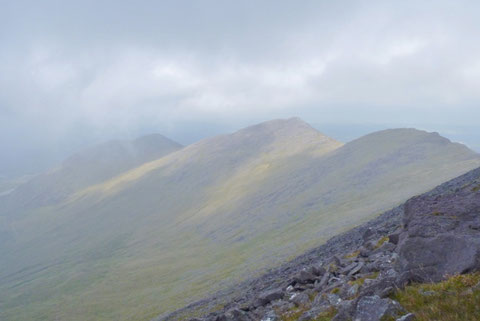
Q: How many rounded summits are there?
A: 3